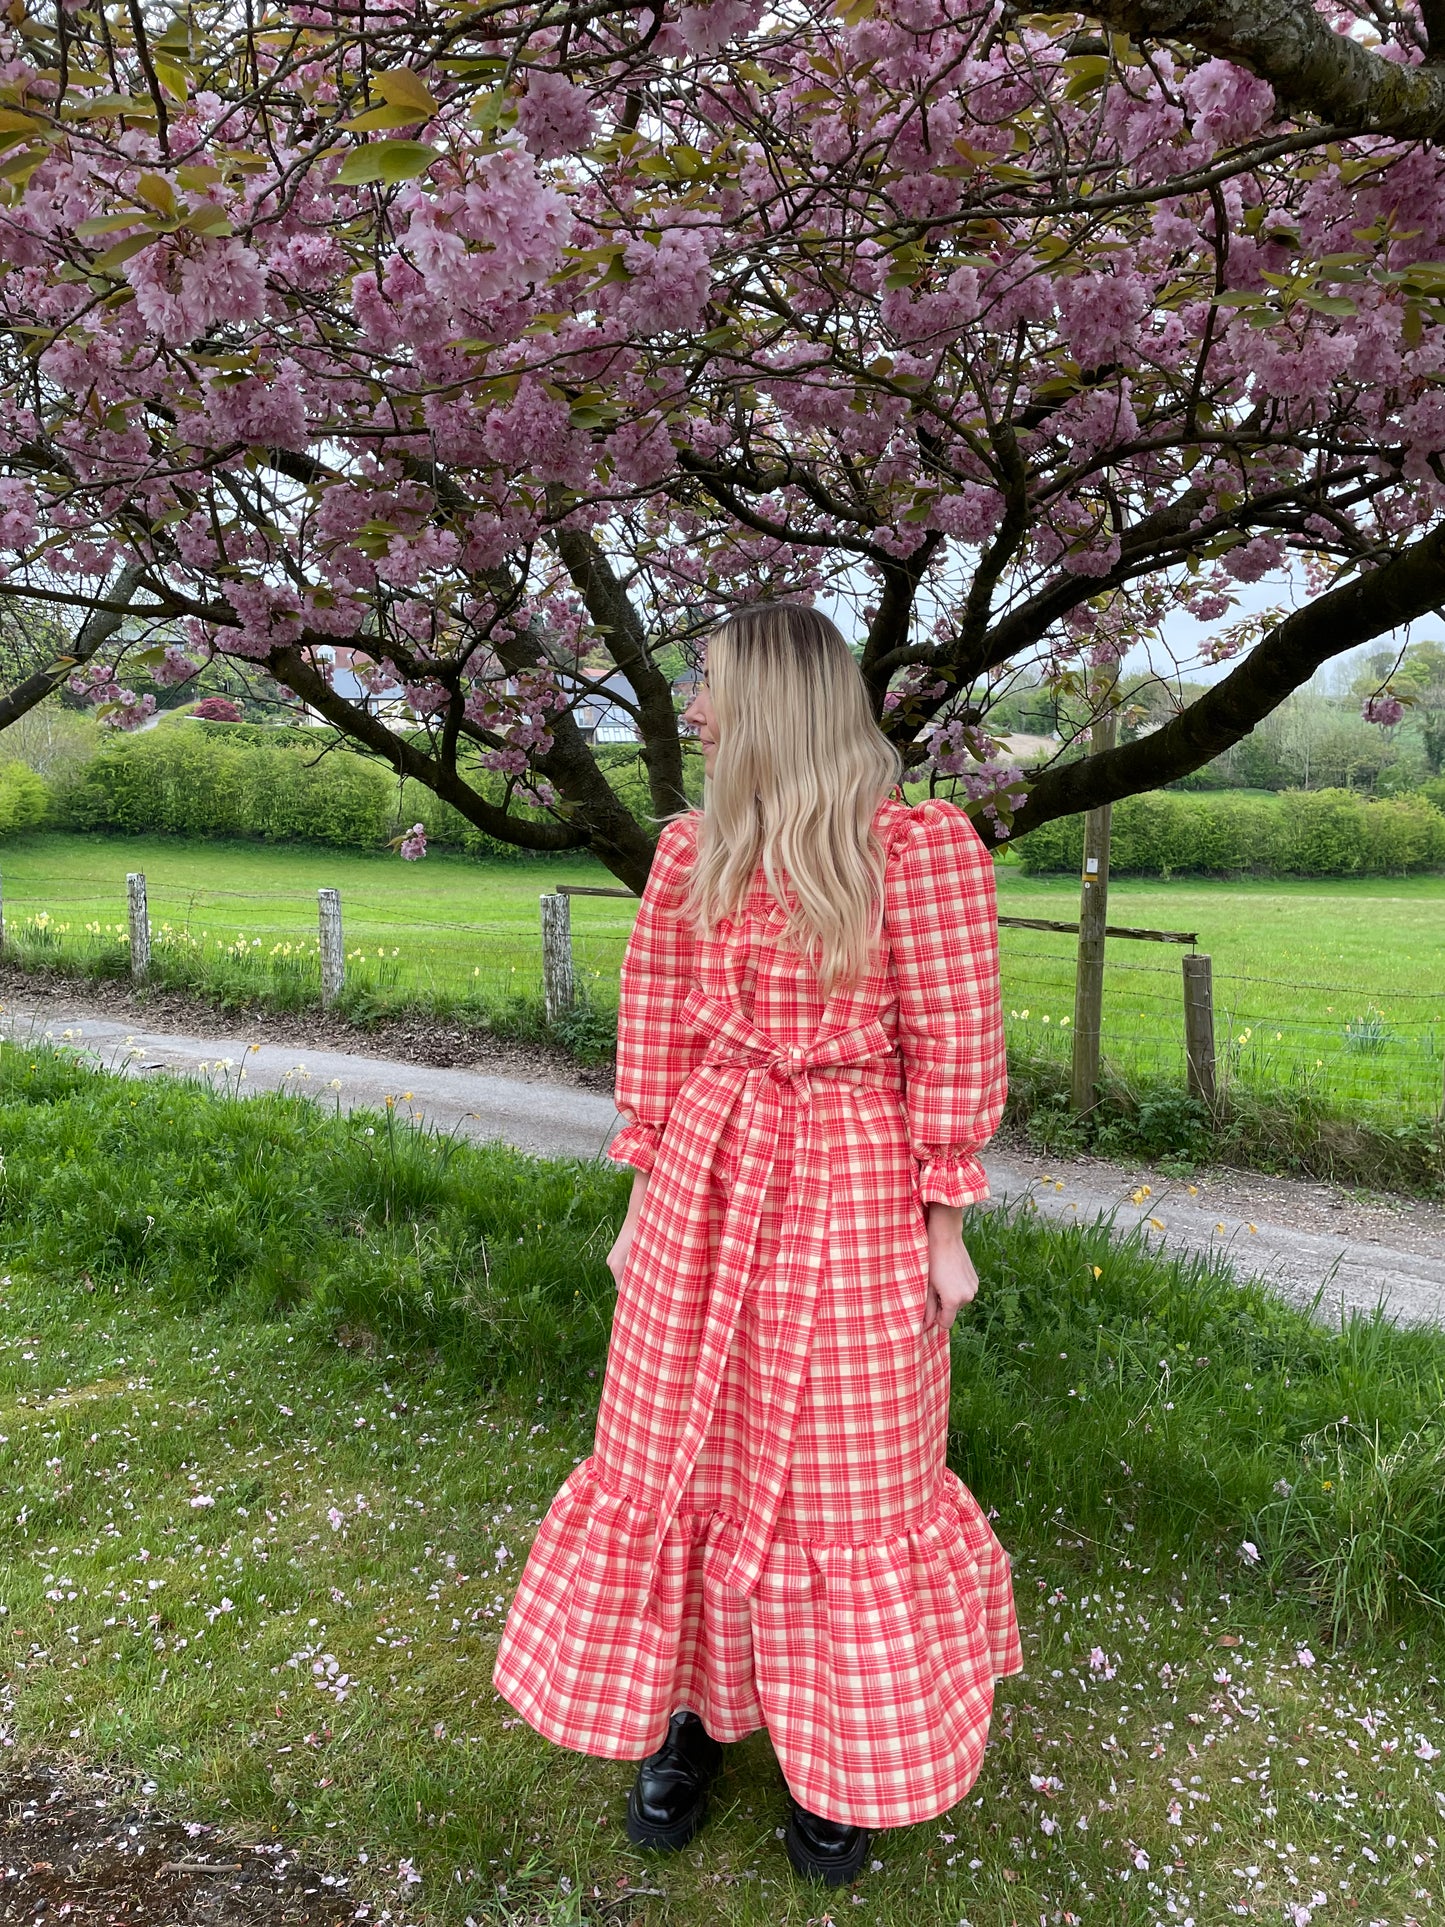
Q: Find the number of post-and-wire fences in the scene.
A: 1